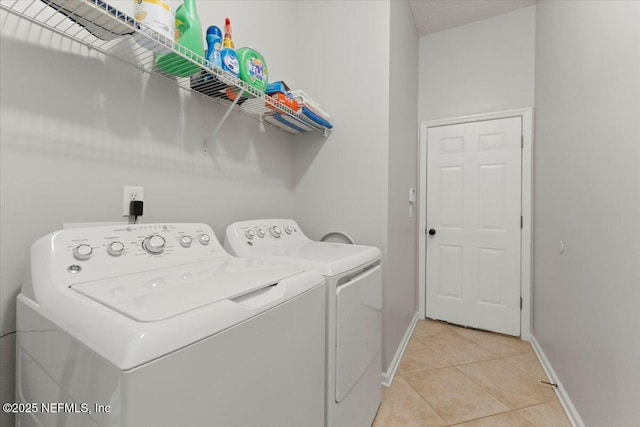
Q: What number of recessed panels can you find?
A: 6